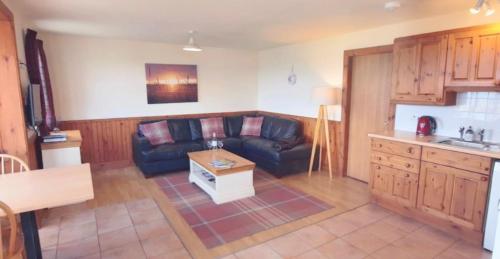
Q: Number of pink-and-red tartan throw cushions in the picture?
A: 3